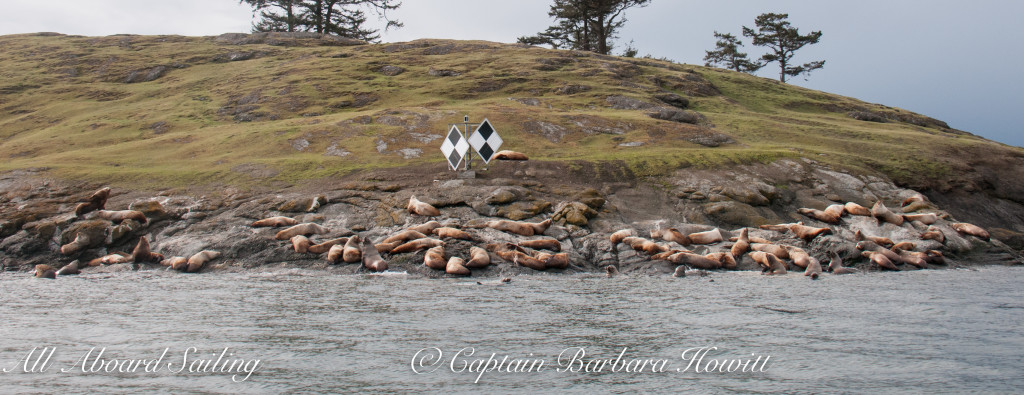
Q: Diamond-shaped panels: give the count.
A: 2